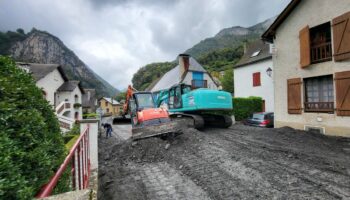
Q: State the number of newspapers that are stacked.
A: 0